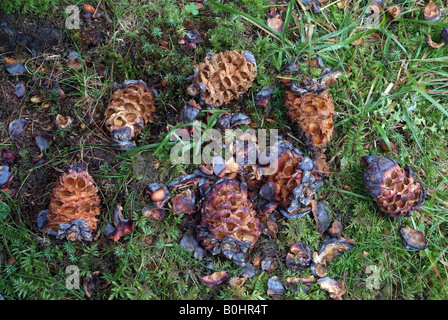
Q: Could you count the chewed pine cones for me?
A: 7